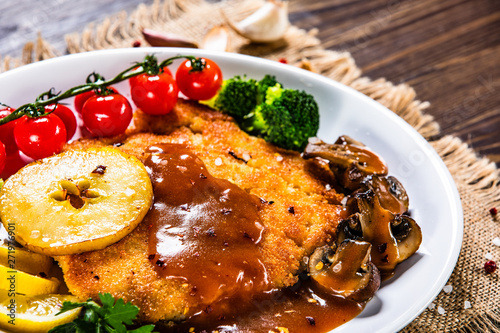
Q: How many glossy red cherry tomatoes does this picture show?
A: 9